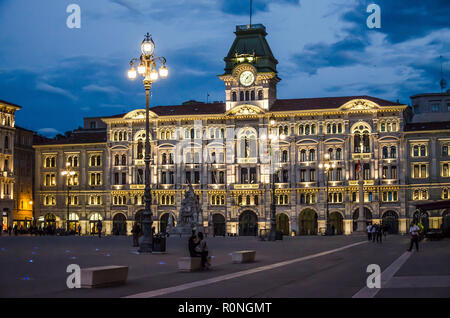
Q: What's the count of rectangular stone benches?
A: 3